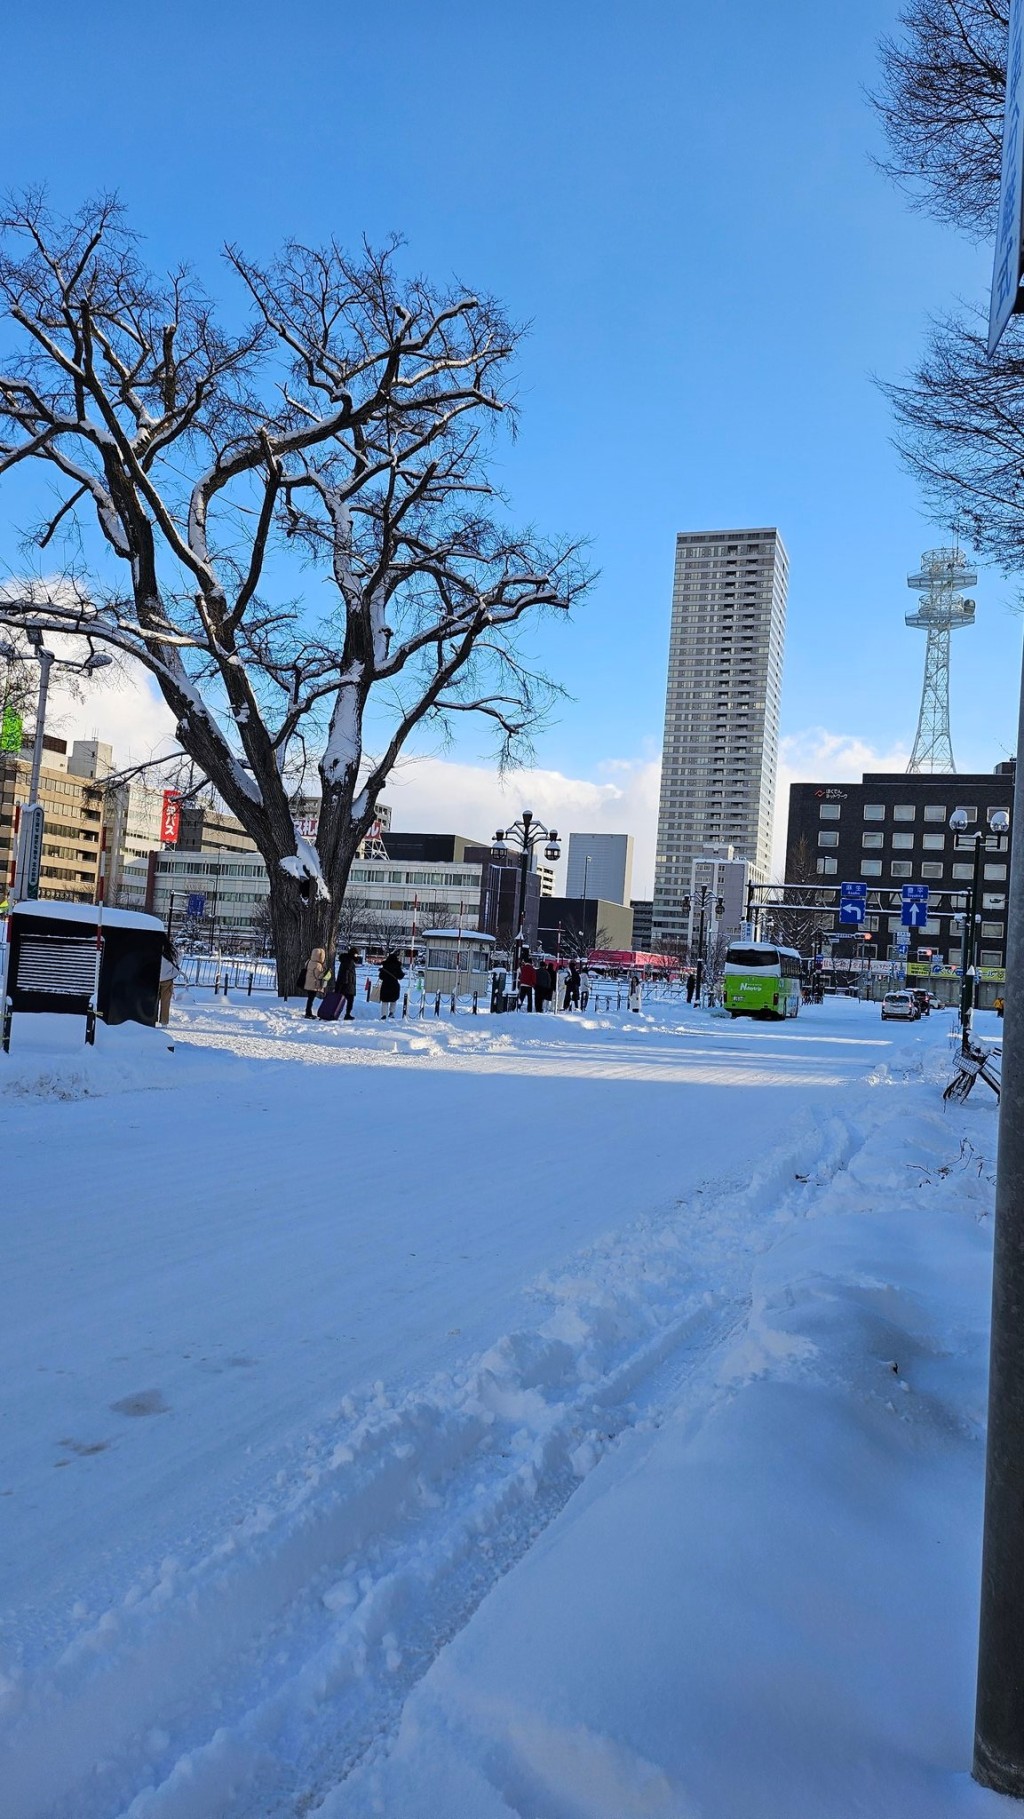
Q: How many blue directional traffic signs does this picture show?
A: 2